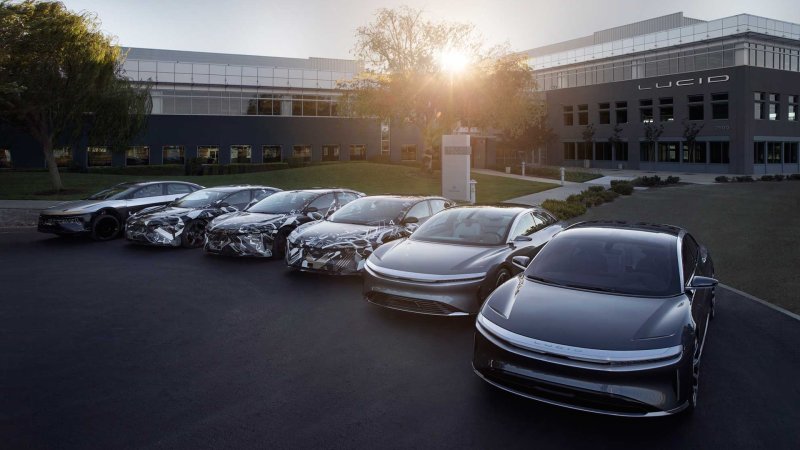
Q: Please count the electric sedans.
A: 6